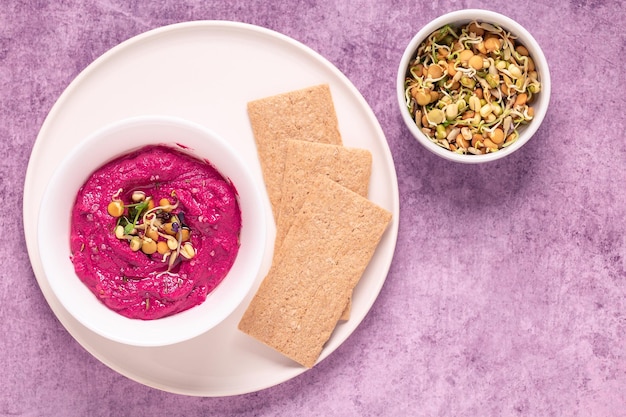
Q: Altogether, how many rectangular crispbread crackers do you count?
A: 3